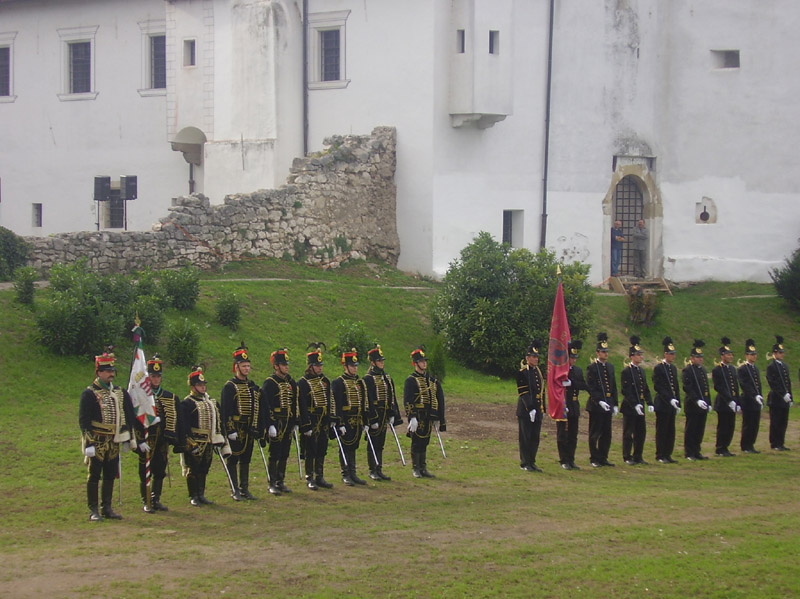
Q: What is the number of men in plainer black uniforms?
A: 9